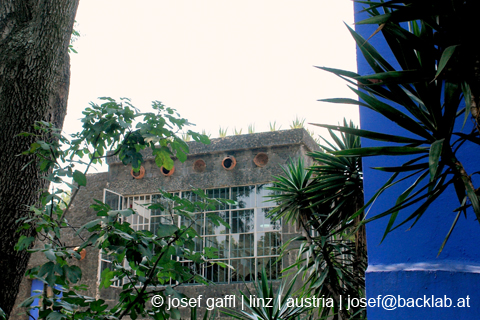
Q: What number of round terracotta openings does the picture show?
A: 5